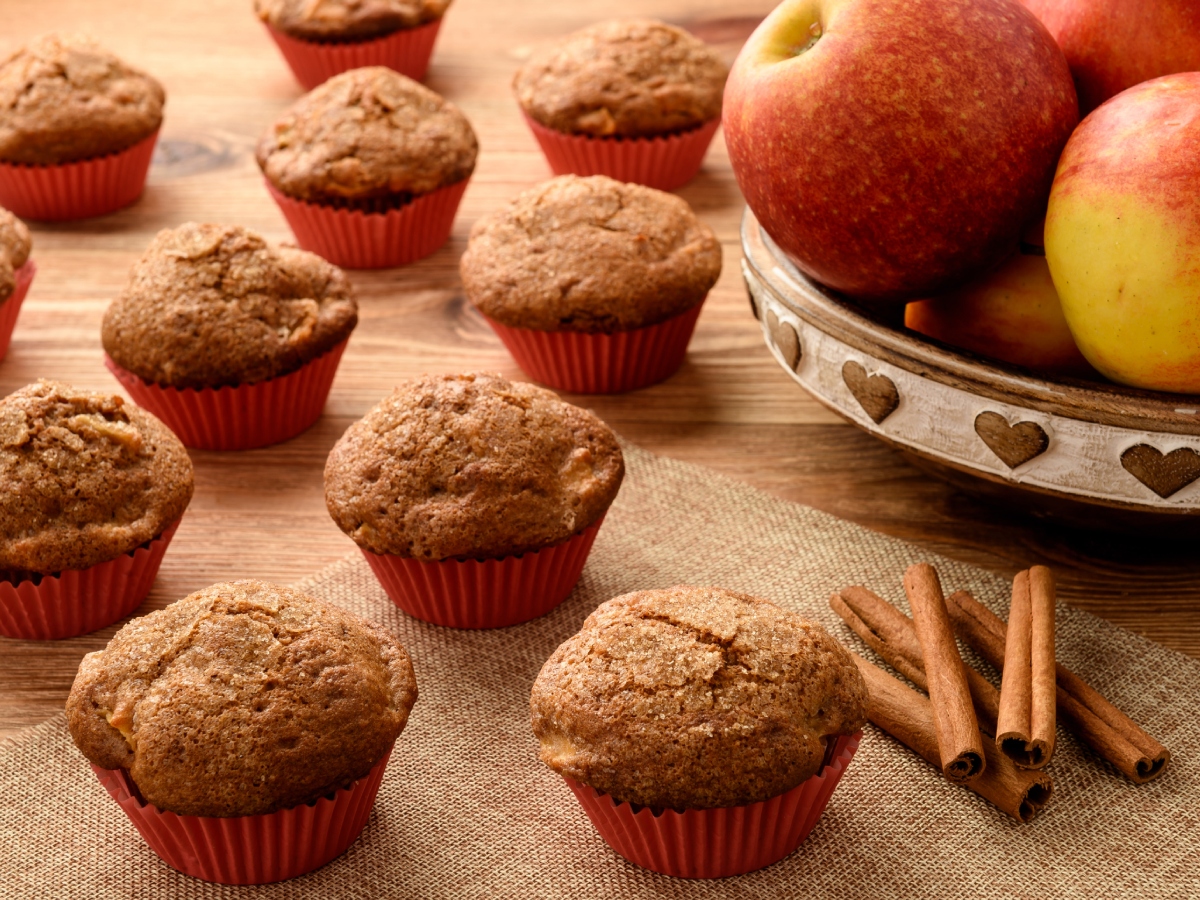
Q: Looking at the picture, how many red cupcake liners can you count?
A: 11